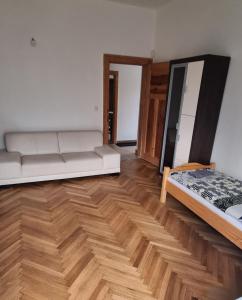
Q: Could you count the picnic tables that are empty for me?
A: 0